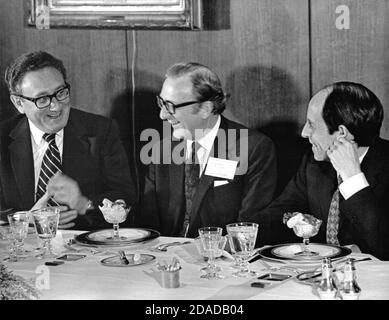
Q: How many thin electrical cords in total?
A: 1